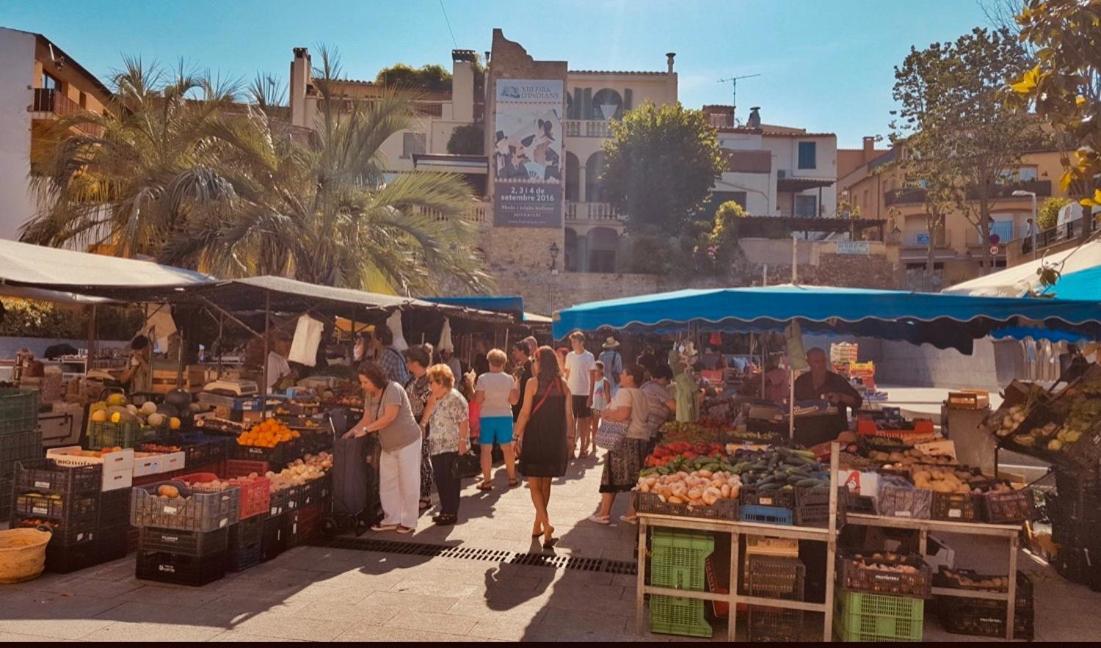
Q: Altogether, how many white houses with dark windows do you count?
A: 1